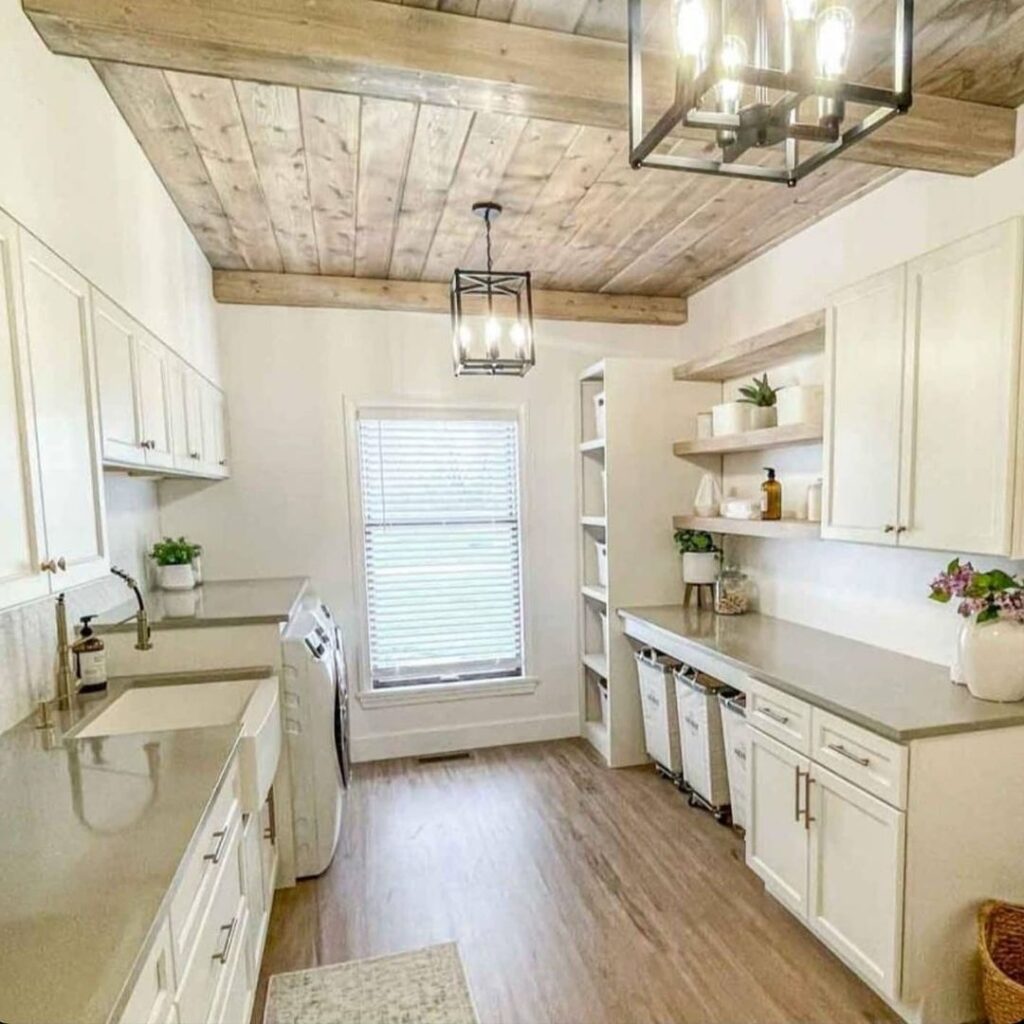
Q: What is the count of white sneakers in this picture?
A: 0